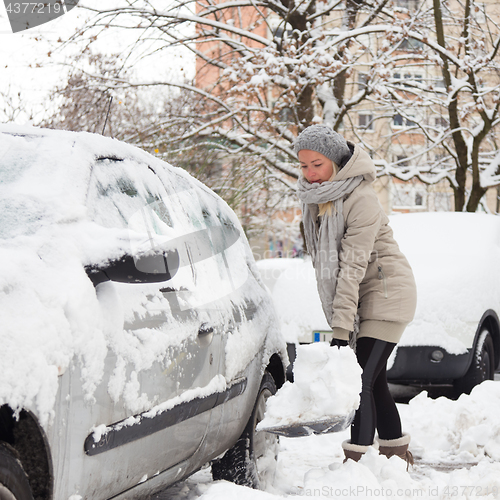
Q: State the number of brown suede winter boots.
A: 2